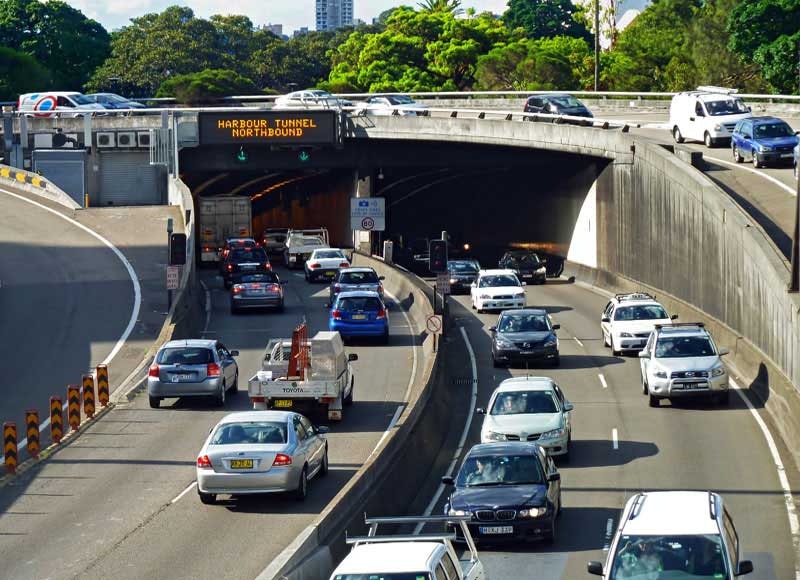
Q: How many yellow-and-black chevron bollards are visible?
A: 6